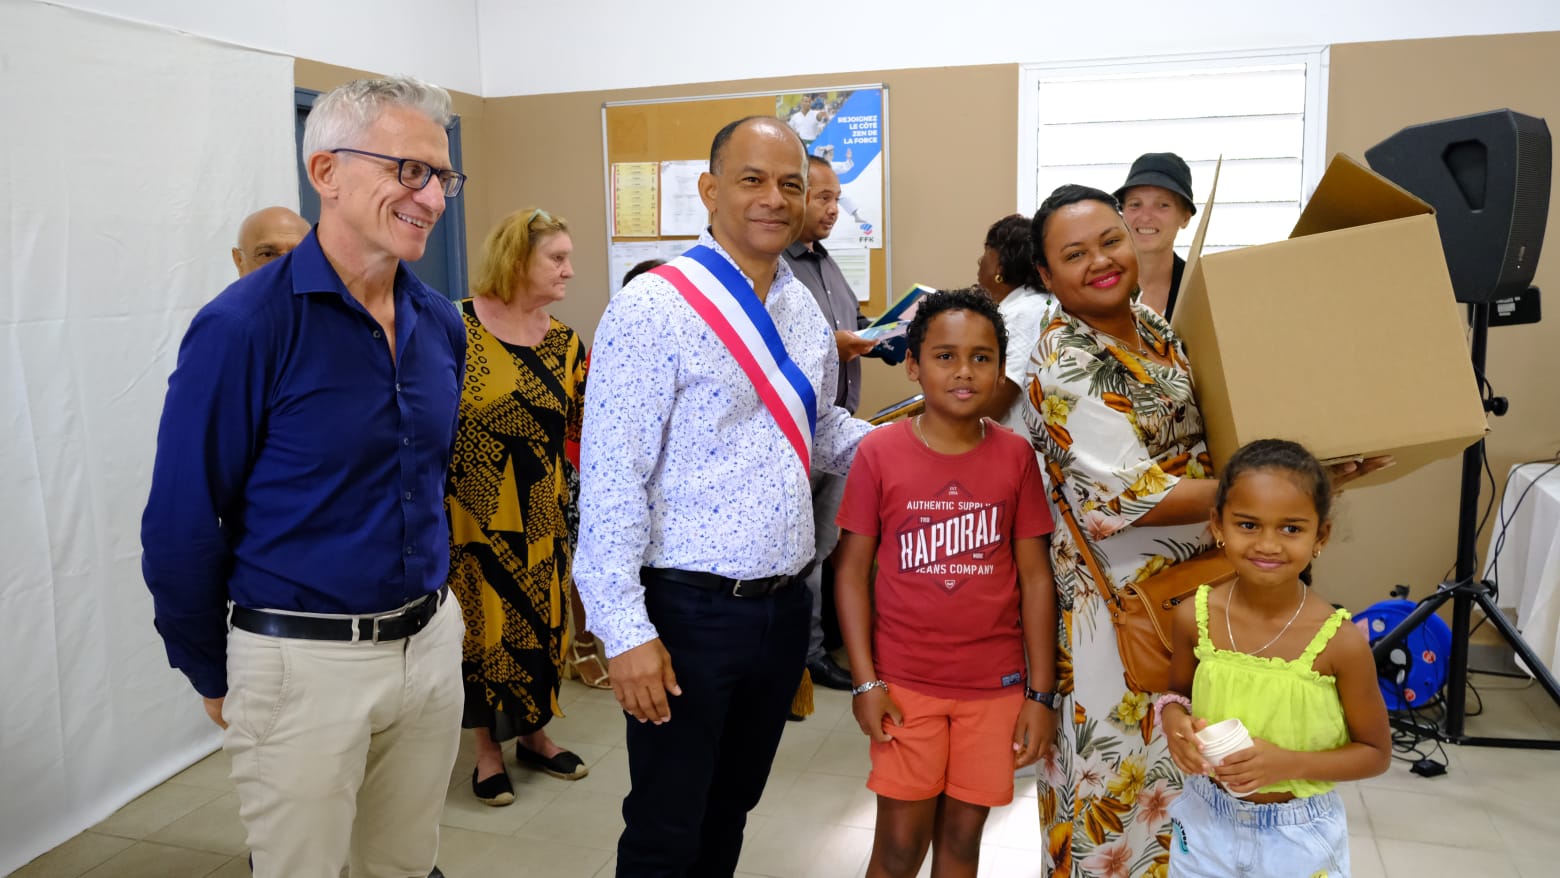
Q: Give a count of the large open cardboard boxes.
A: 1